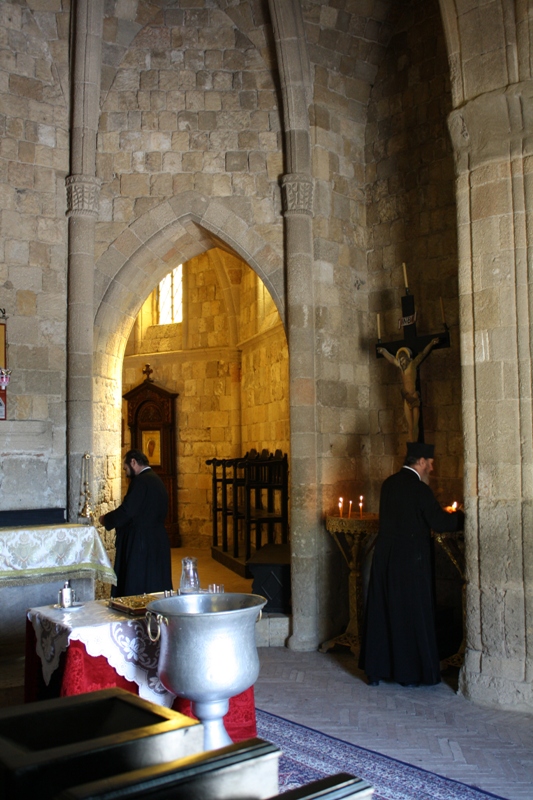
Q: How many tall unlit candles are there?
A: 3